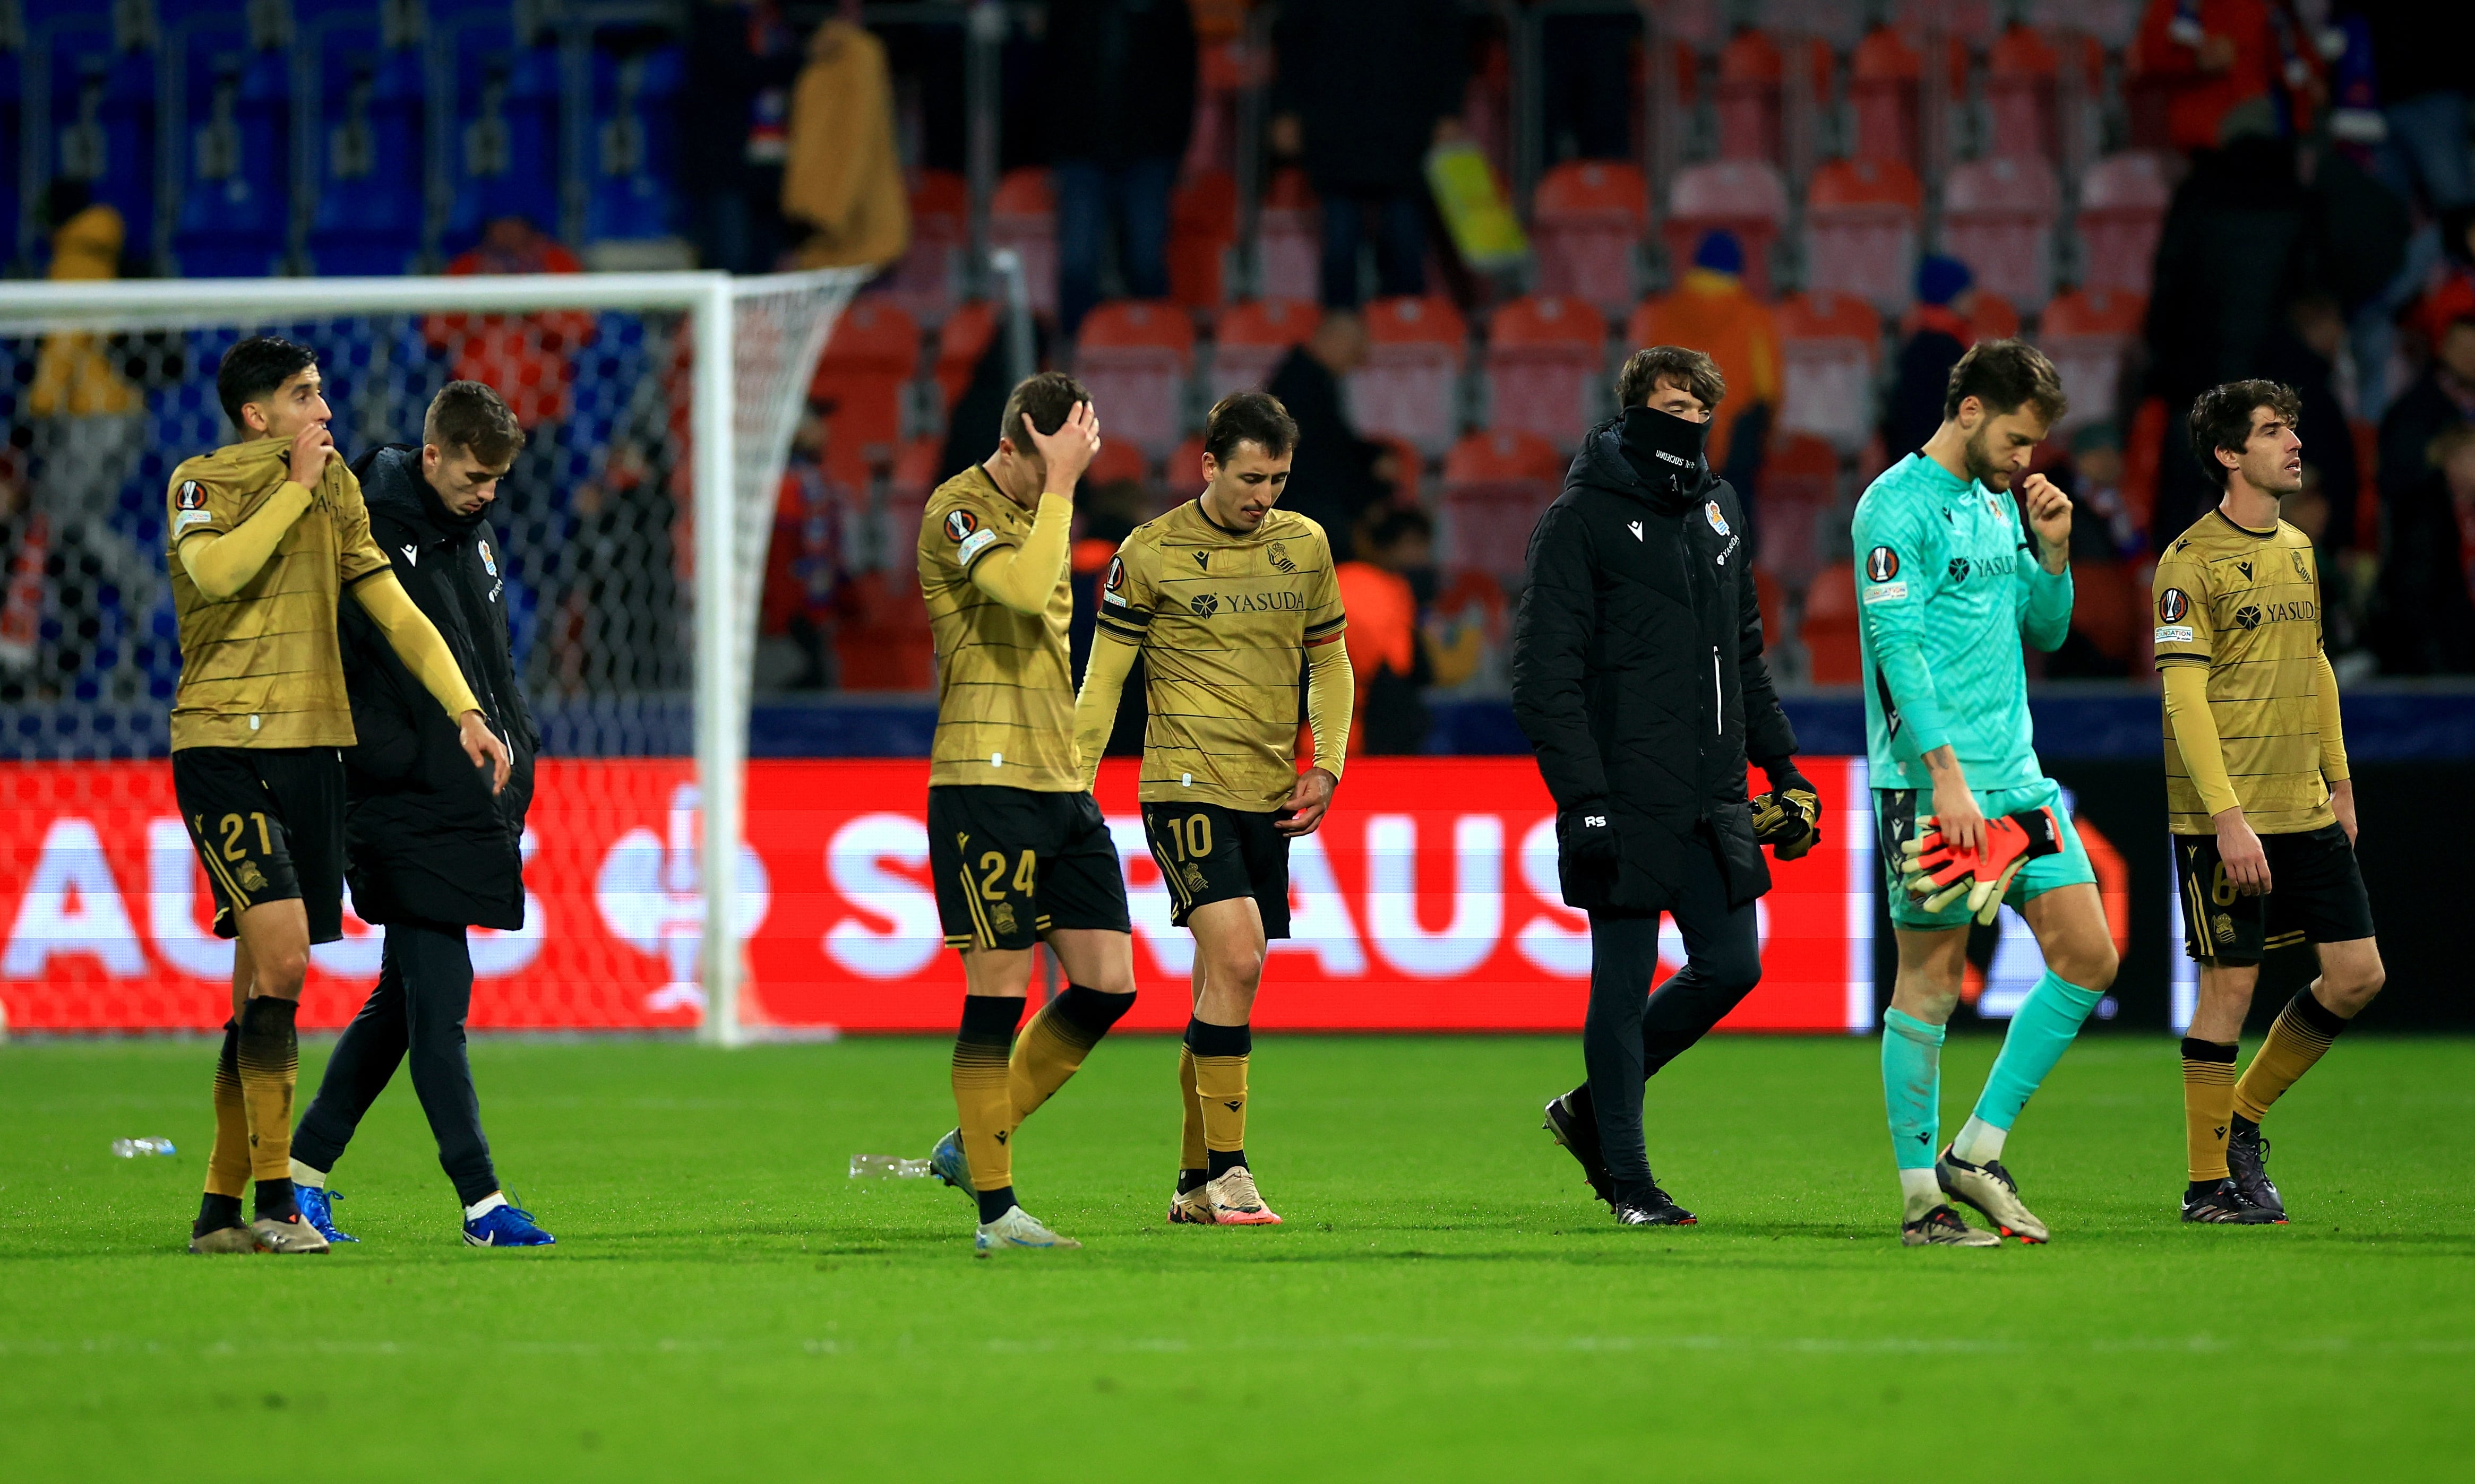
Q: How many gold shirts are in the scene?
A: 4